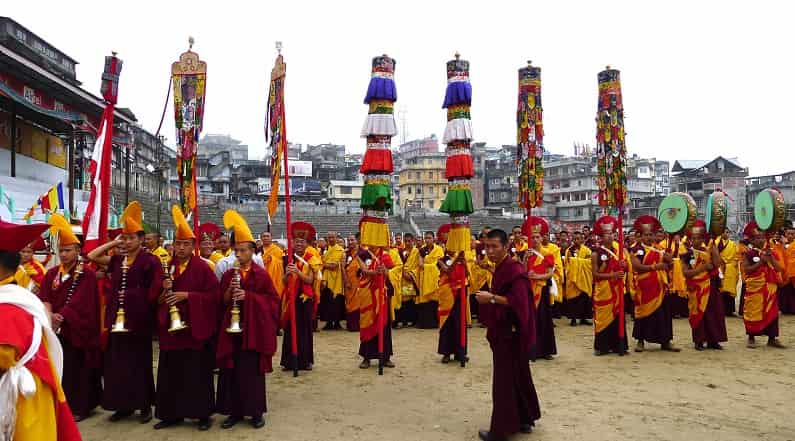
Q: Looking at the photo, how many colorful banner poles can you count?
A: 7